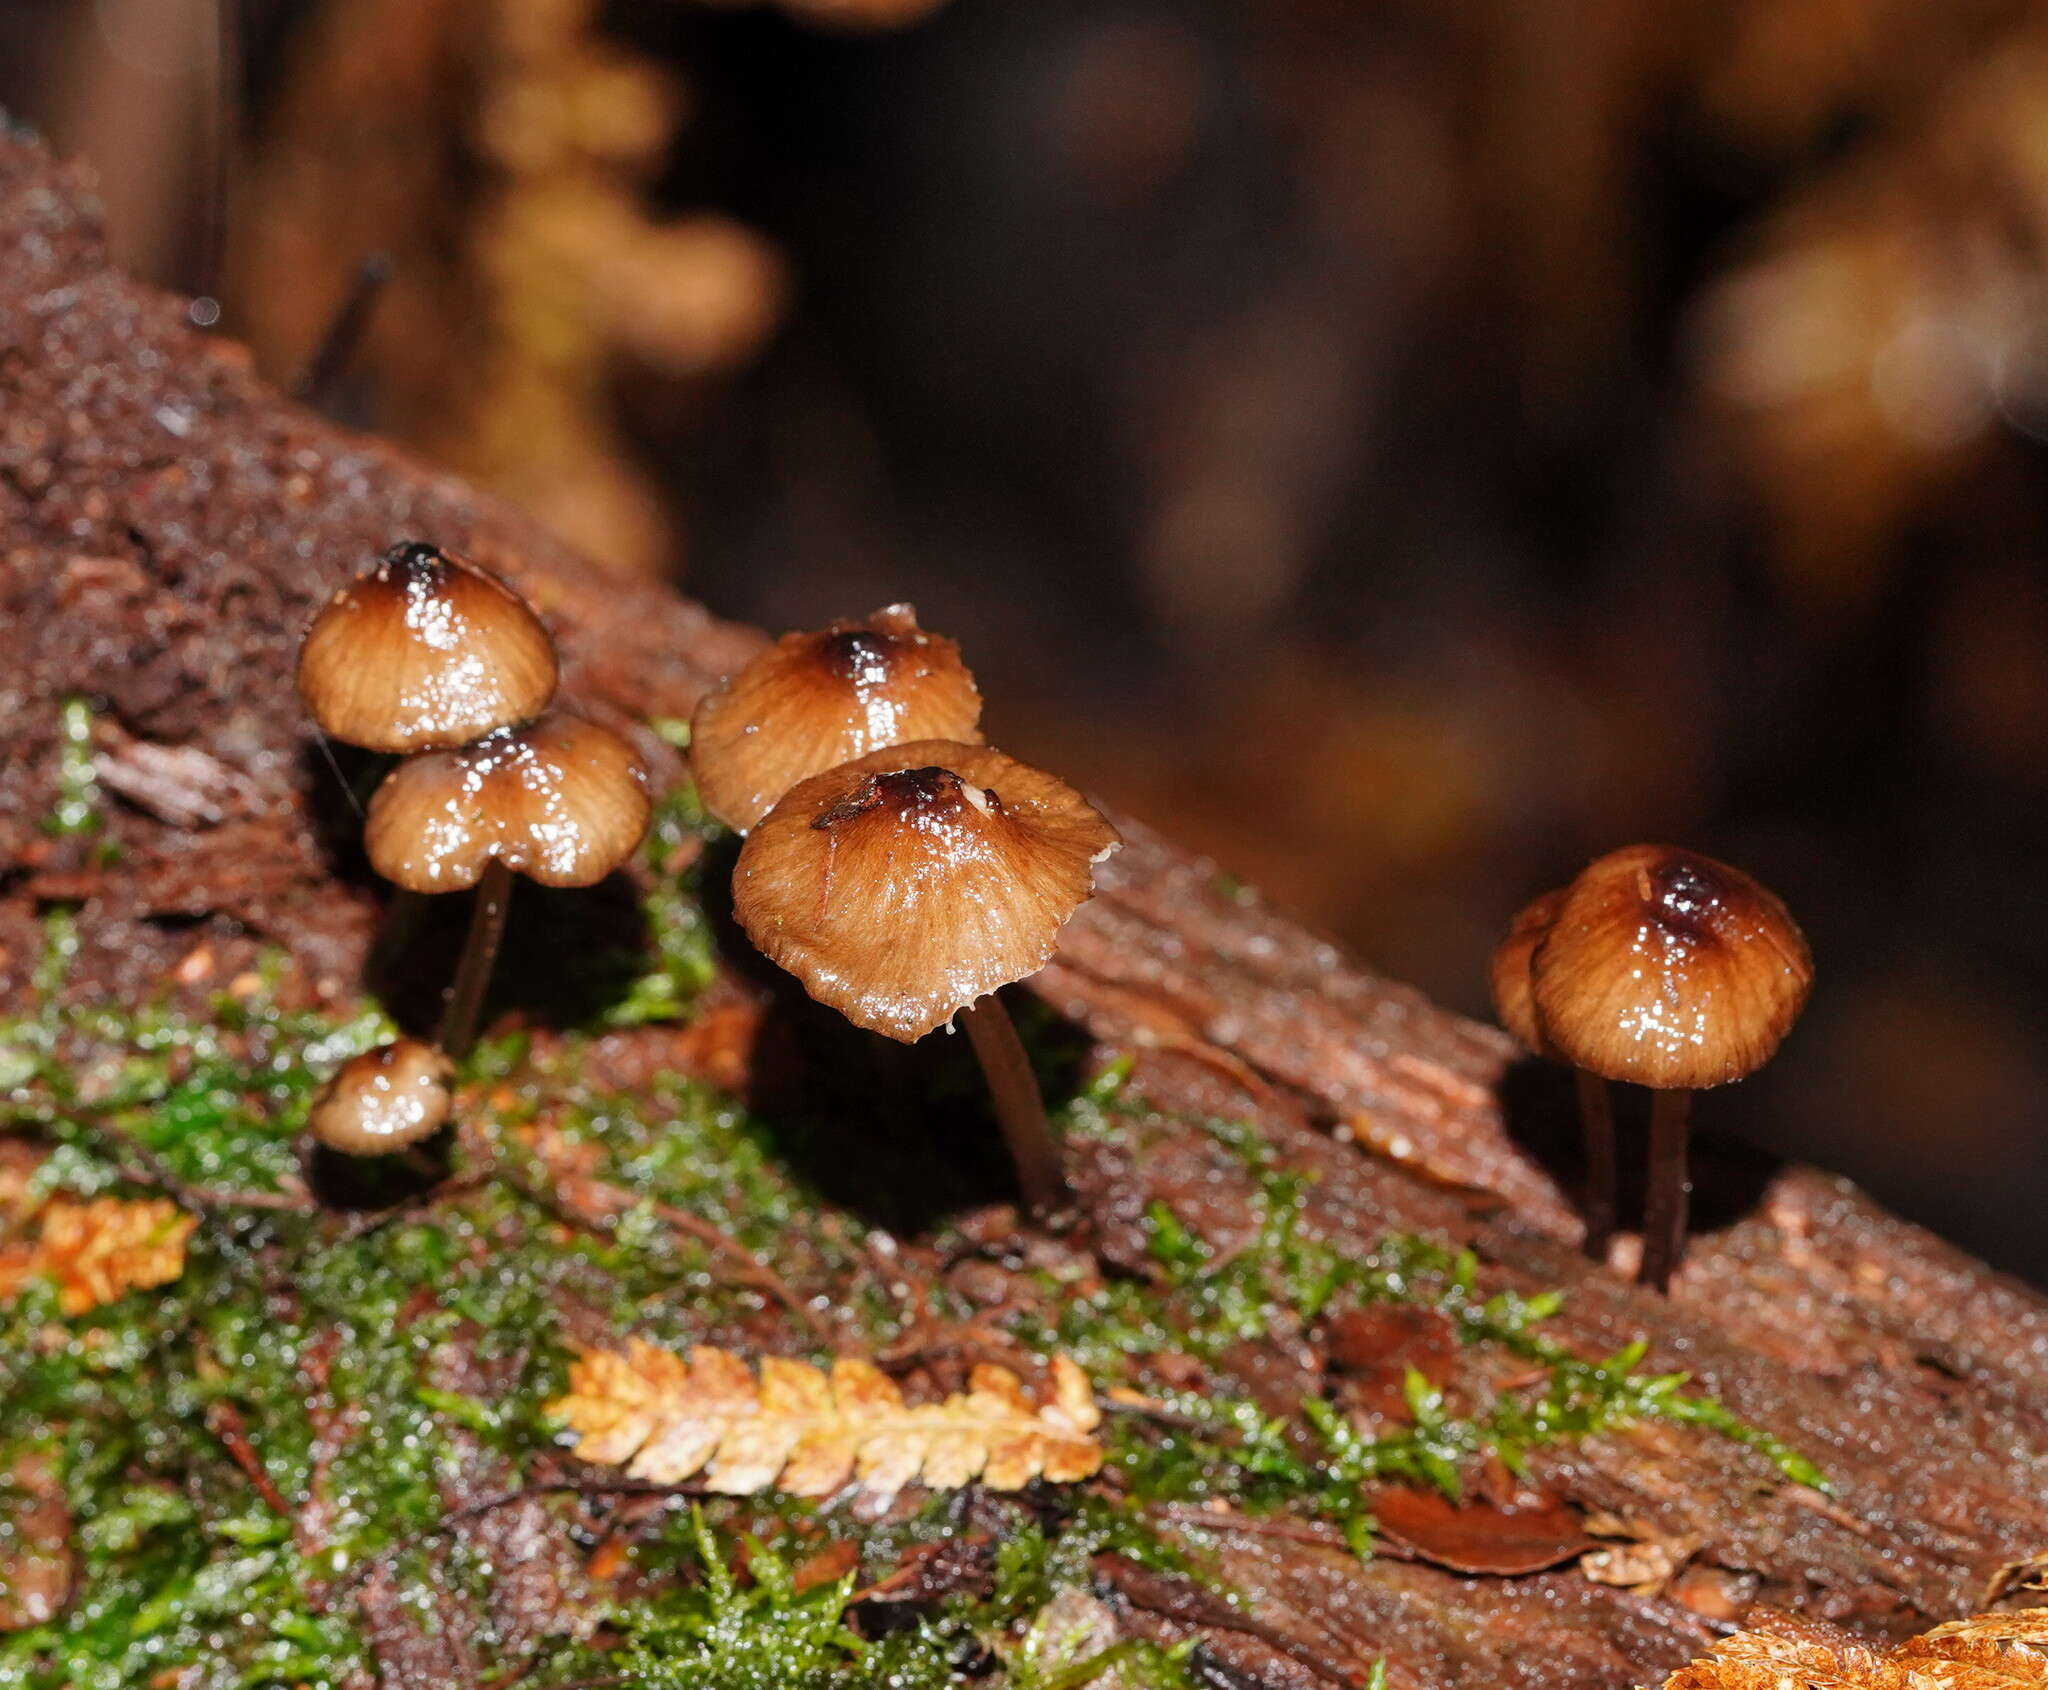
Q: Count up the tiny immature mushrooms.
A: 1